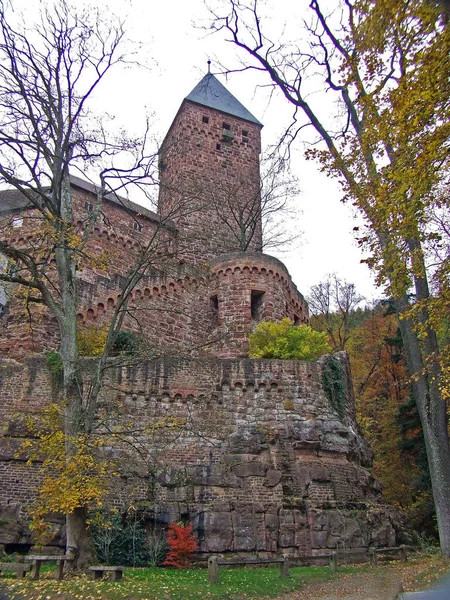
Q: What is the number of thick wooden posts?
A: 5